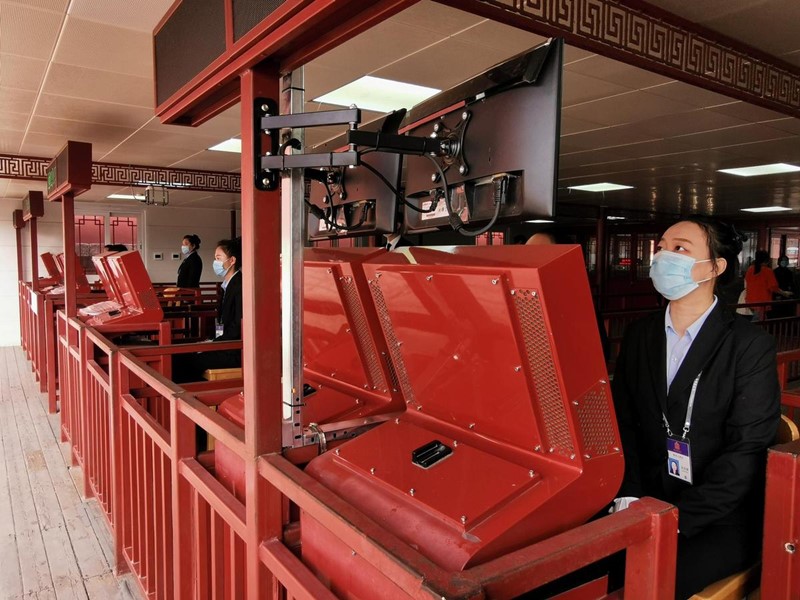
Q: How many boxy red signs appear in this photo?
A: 4